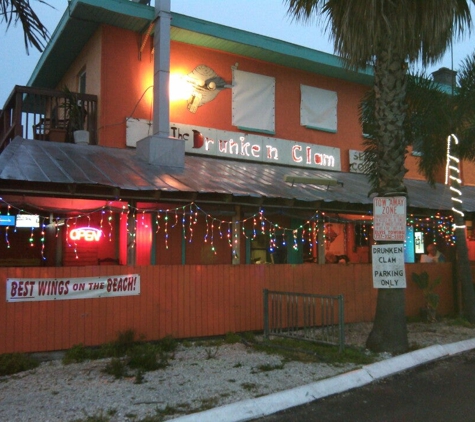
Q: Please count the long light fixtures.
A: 1